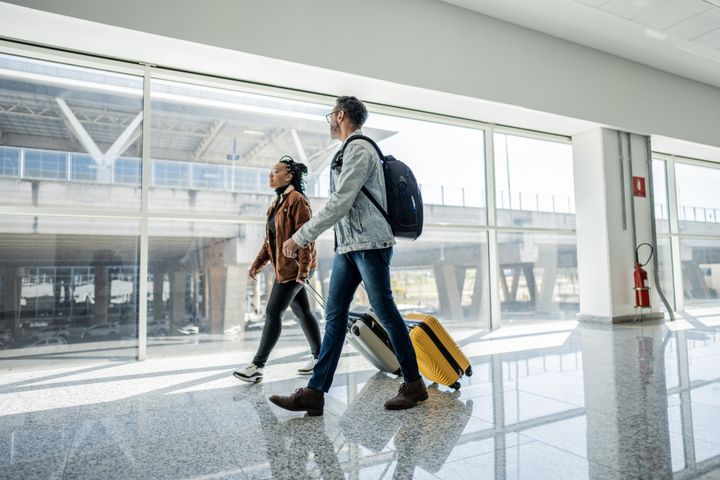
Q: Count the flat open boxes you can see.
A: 0